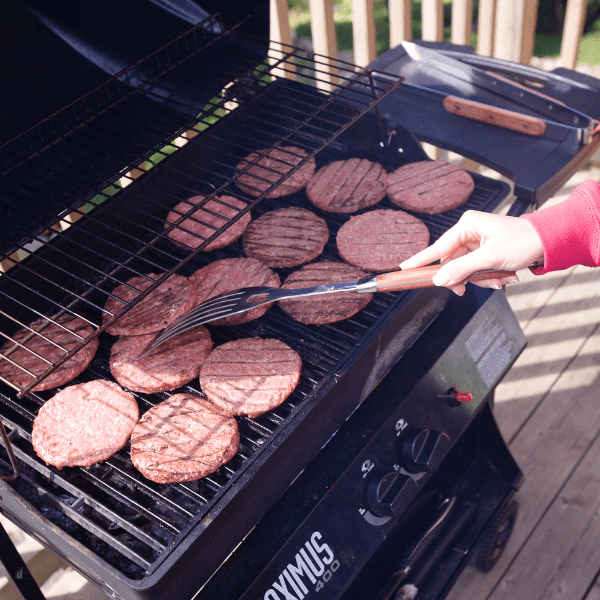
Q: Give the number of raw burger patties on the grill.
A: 14